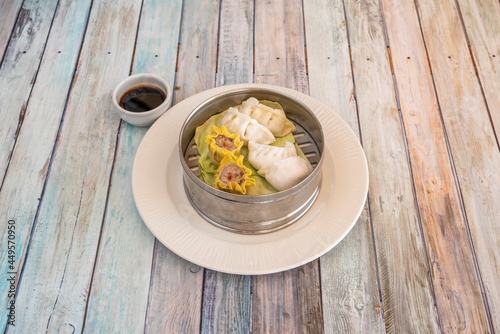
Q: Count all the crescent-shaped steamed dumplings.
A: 4